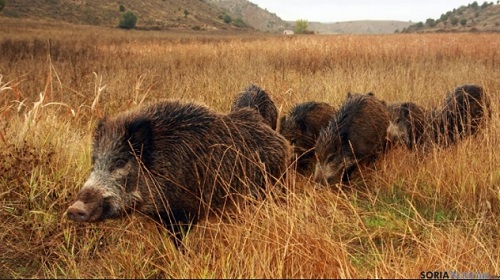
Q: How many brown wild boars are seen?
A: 6